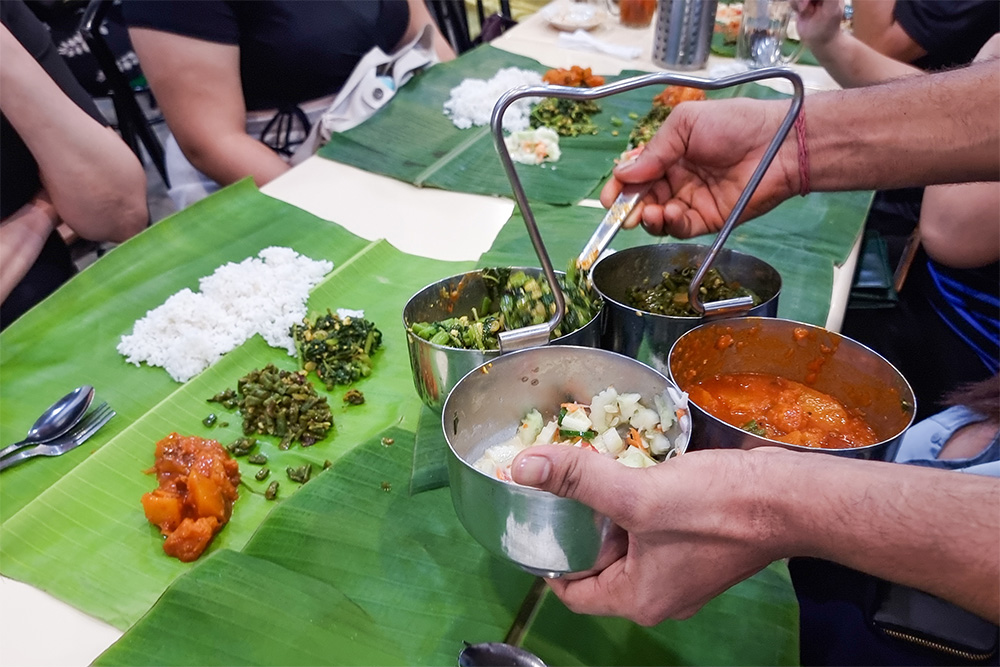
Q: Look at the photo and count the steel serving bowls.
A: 4